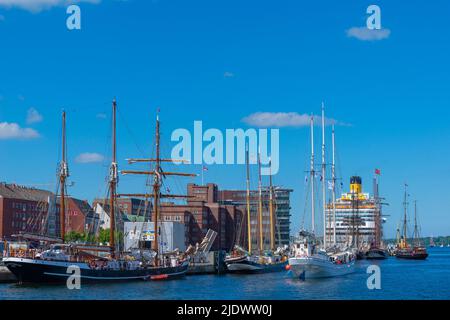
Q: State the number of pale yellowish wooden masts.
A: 3